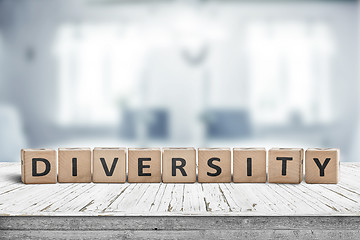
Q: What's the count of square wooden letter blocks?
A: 9